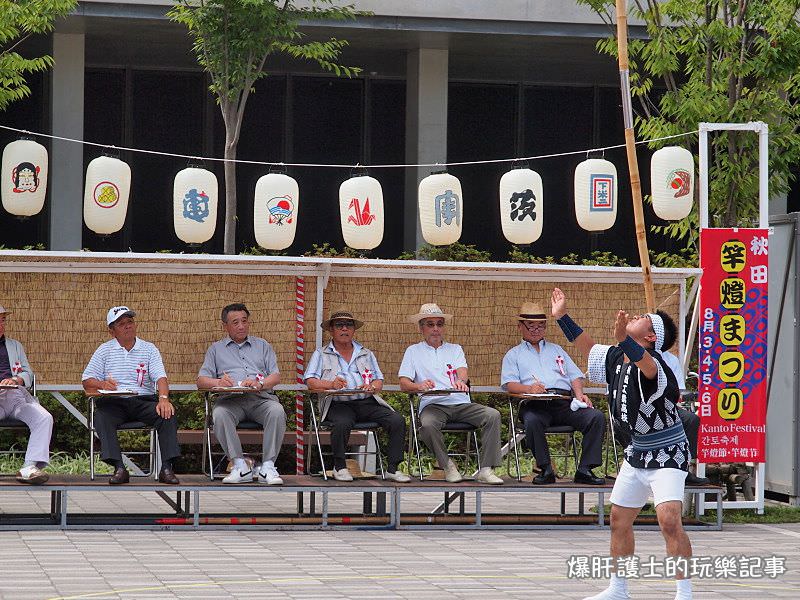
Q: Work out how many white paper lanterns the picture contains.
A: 9